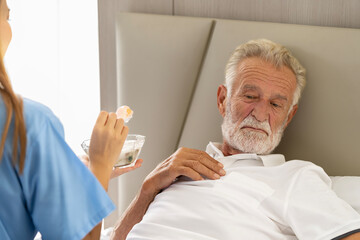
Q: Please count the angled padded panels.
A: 2